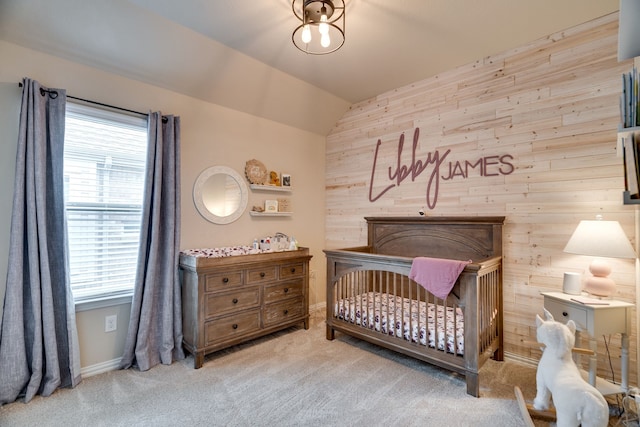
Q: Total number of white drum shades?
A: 1